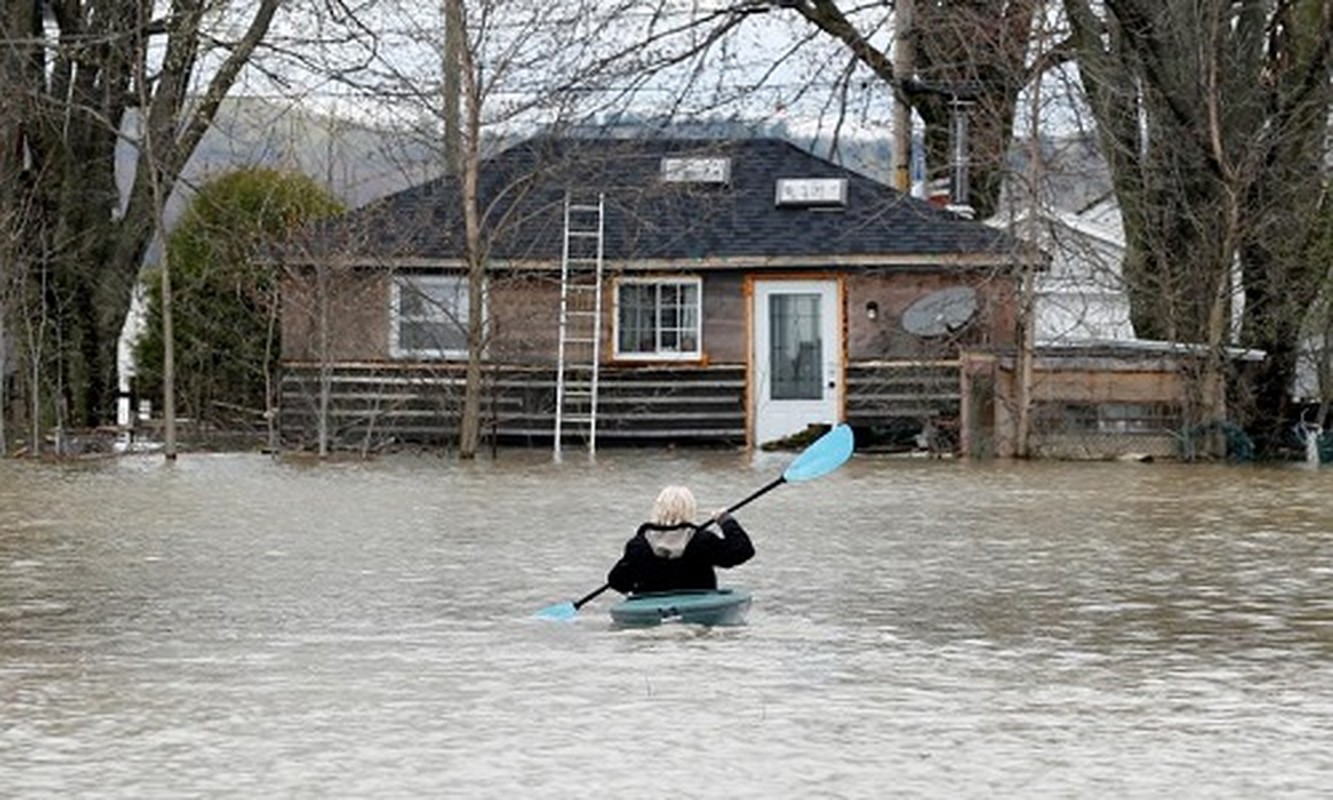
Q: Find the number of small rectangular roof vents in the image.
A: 2